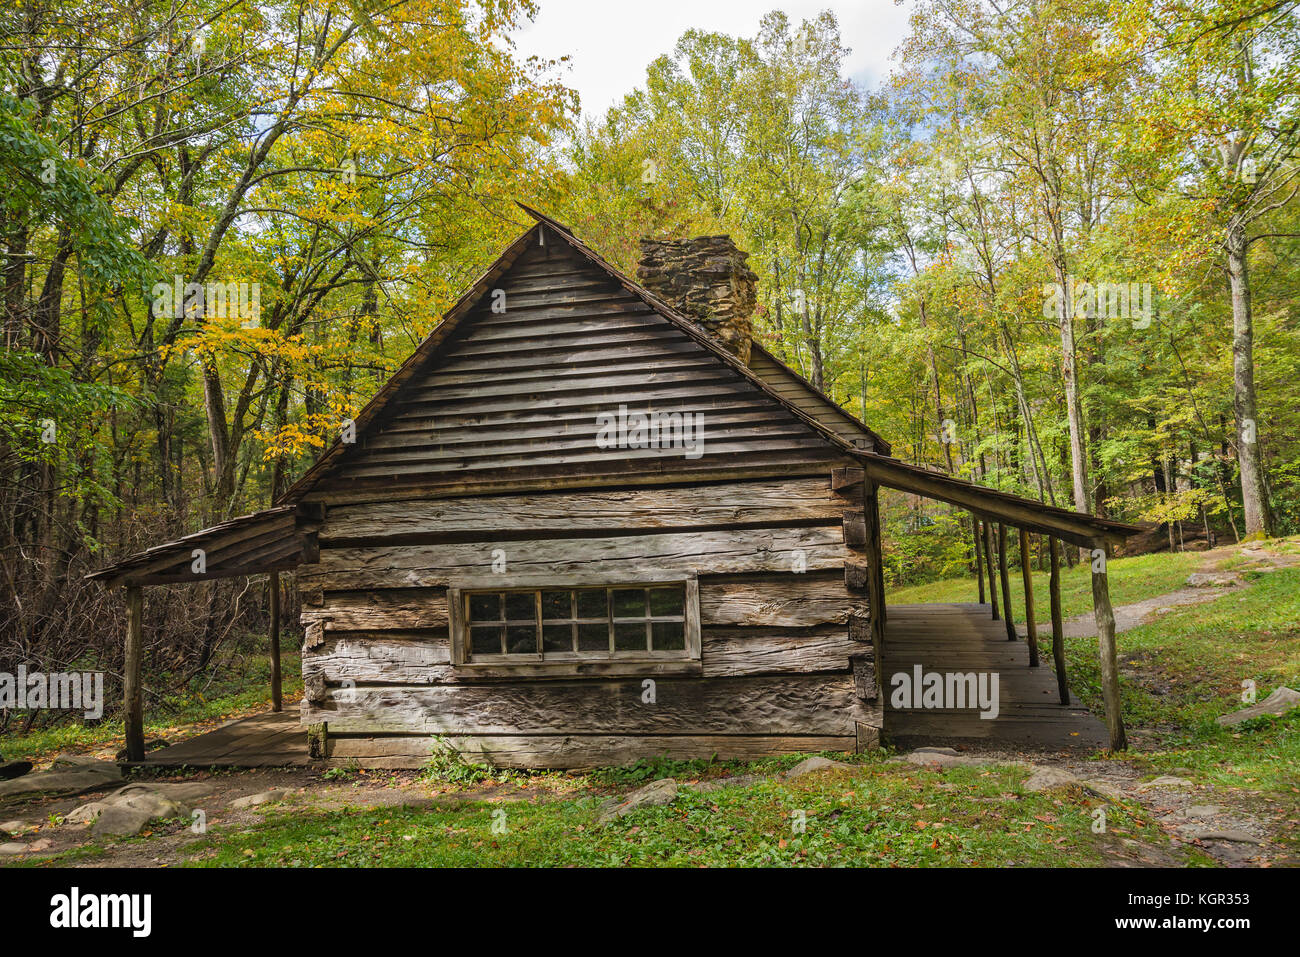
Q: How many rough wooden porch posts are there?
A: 8